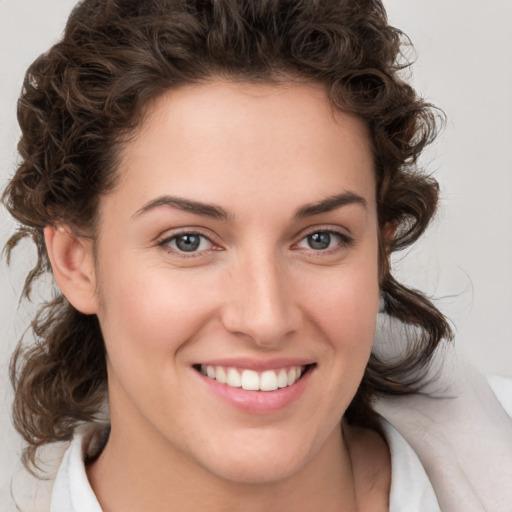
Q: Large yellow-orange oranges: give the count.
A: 0